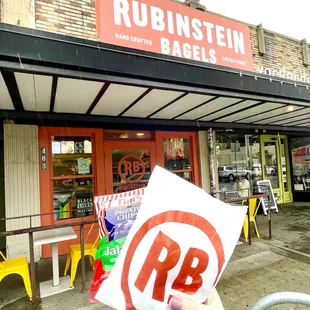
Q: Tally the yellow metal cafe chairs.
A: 3